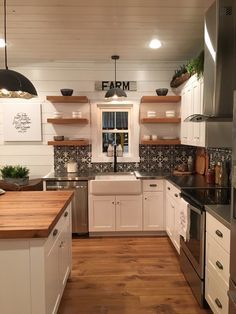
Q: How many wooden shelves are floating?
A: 6